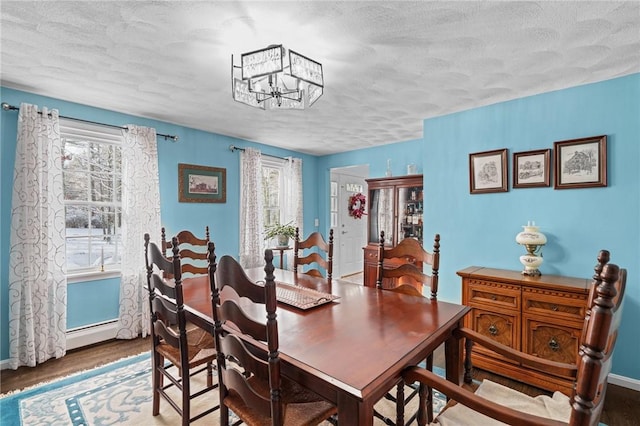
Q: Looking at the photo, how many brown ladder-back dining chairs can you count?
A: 6